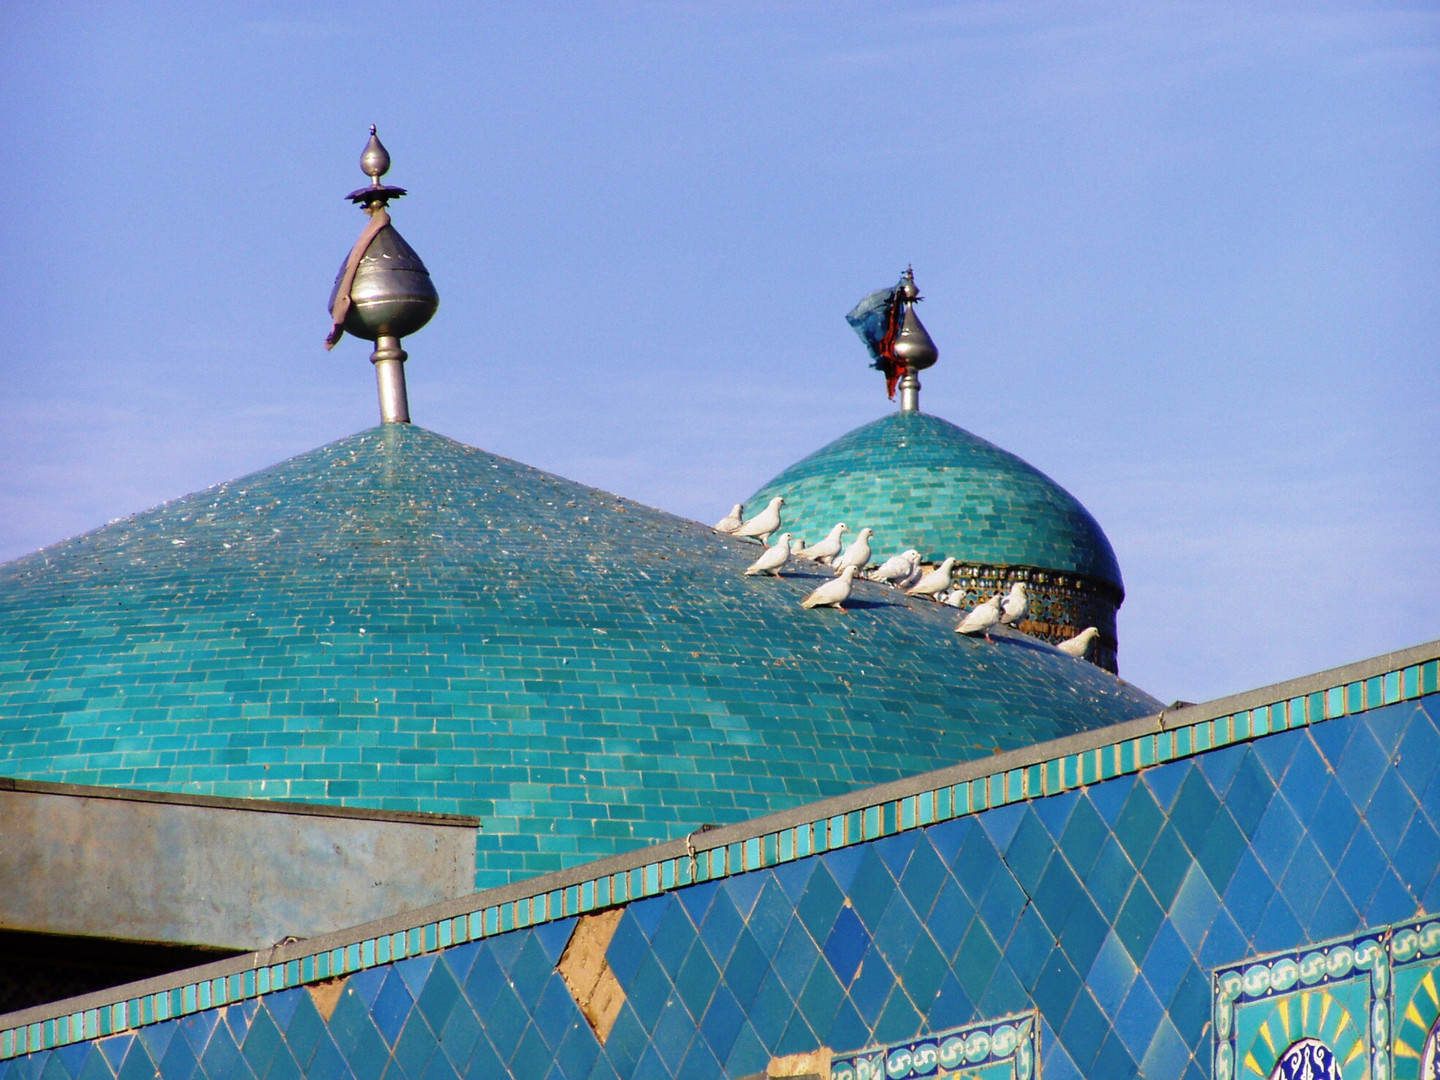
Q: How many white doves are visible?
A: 14